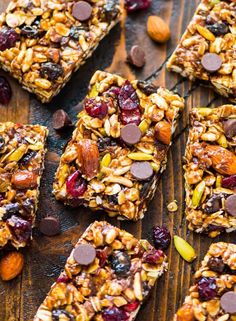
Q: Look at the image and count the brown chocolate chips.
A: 11